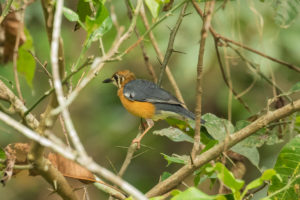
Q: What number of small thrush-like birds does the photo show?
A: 1